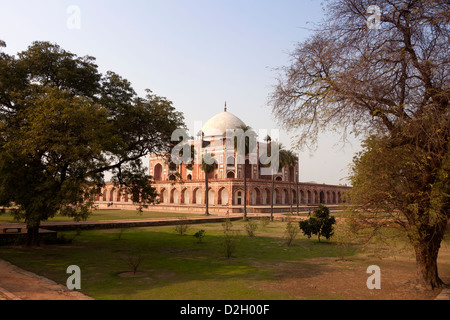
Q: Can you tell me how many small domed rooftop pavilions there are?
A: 3